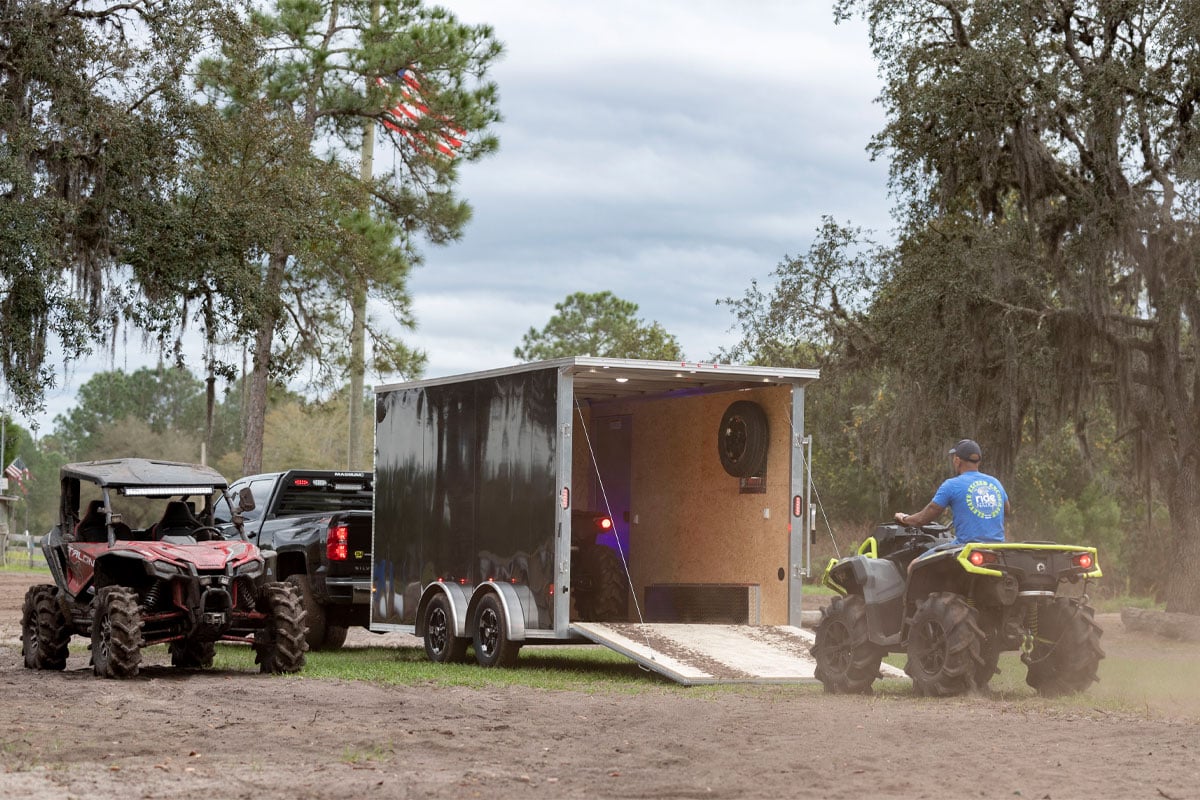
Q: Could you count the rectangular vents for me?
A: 1